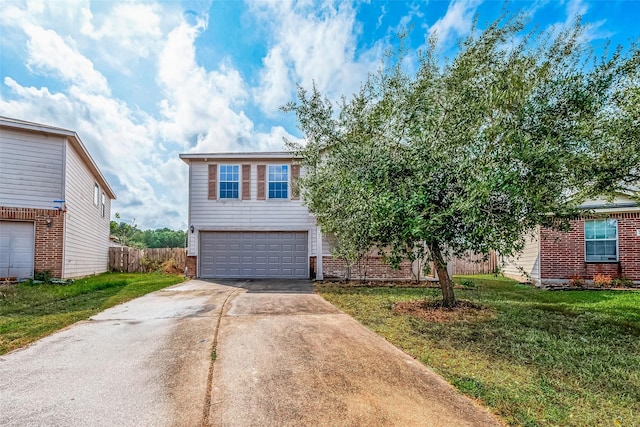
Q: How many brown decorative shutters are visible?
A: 4